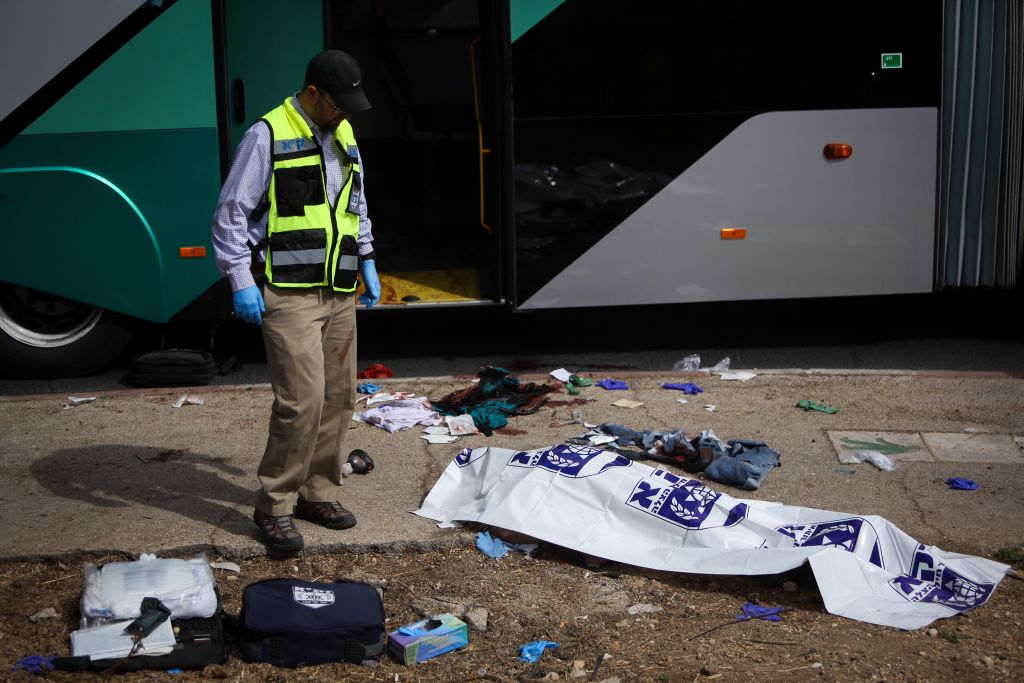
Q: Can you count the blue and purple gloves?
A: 10